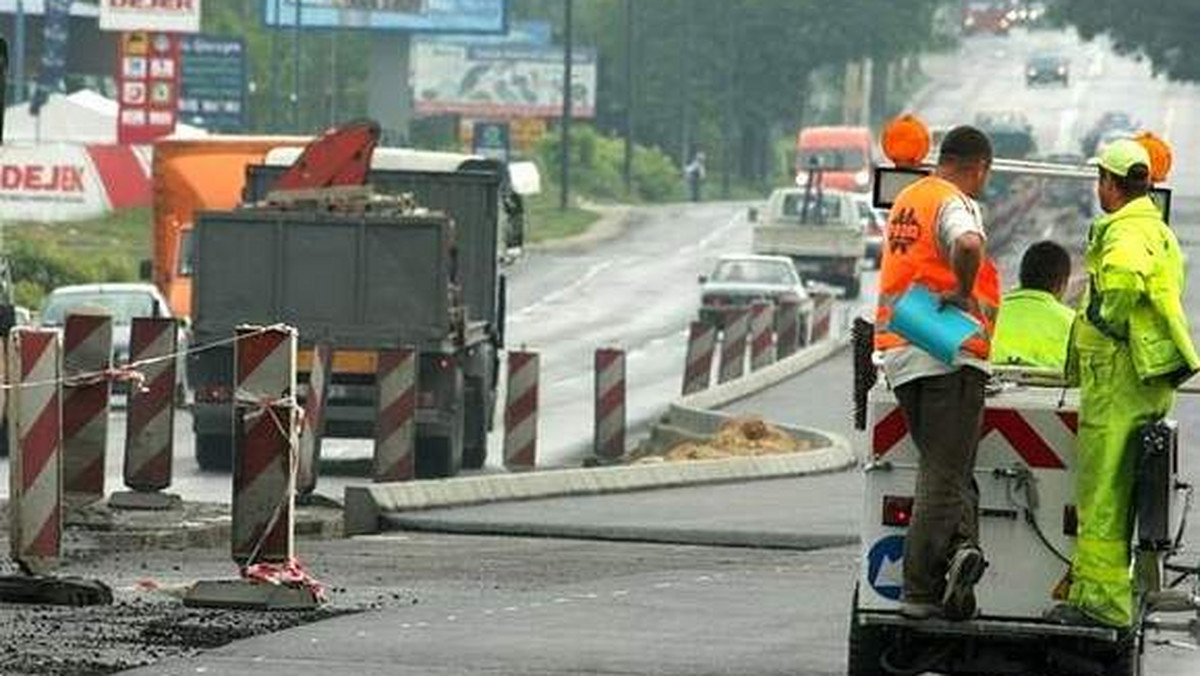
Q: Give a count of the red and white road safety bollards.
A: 13